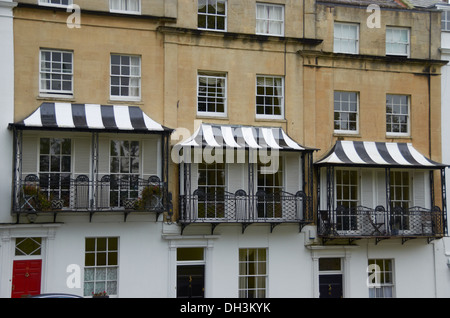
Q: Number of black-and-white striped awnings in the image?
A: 3